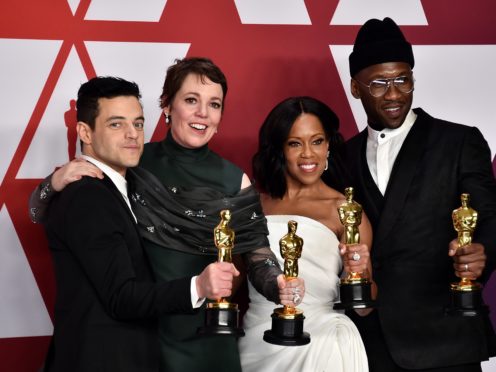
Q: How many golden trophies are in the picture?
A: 4